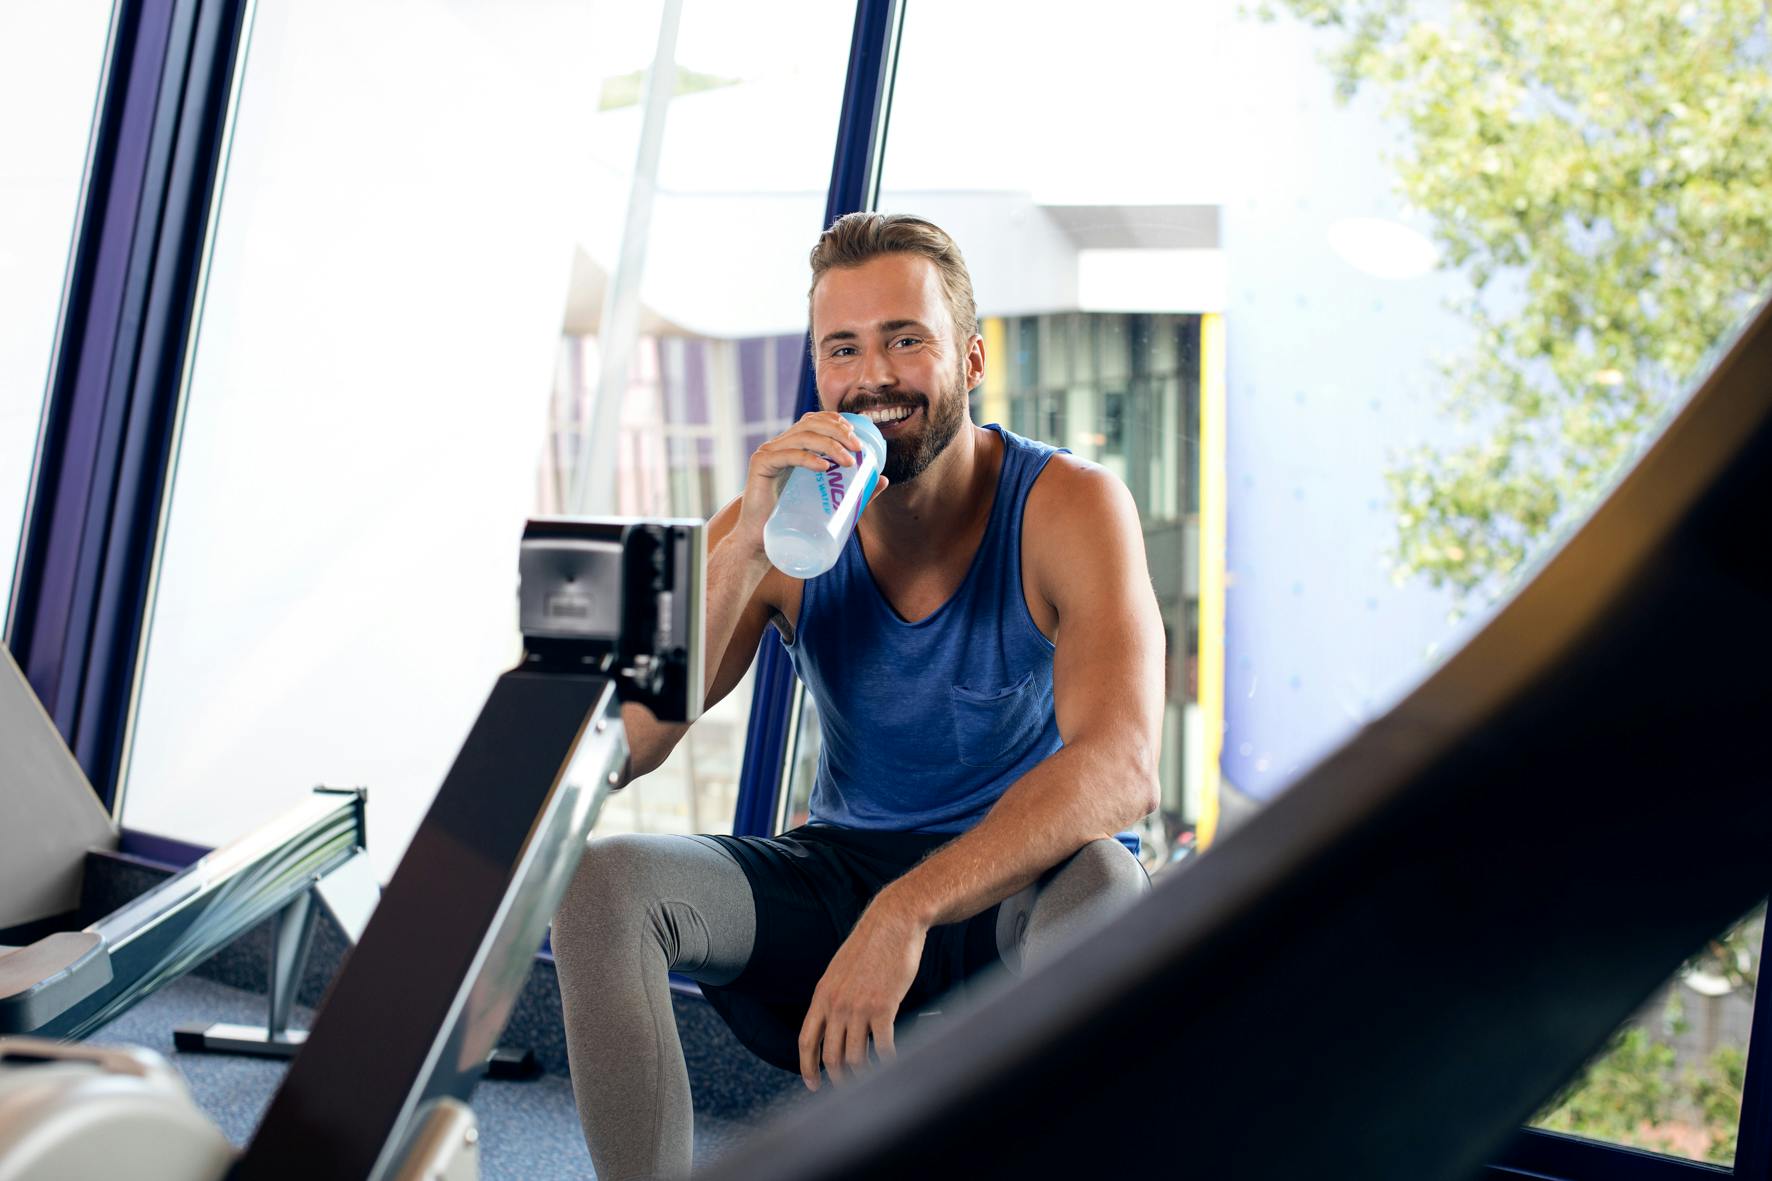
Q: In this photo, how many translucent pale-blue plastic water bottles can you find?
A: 1